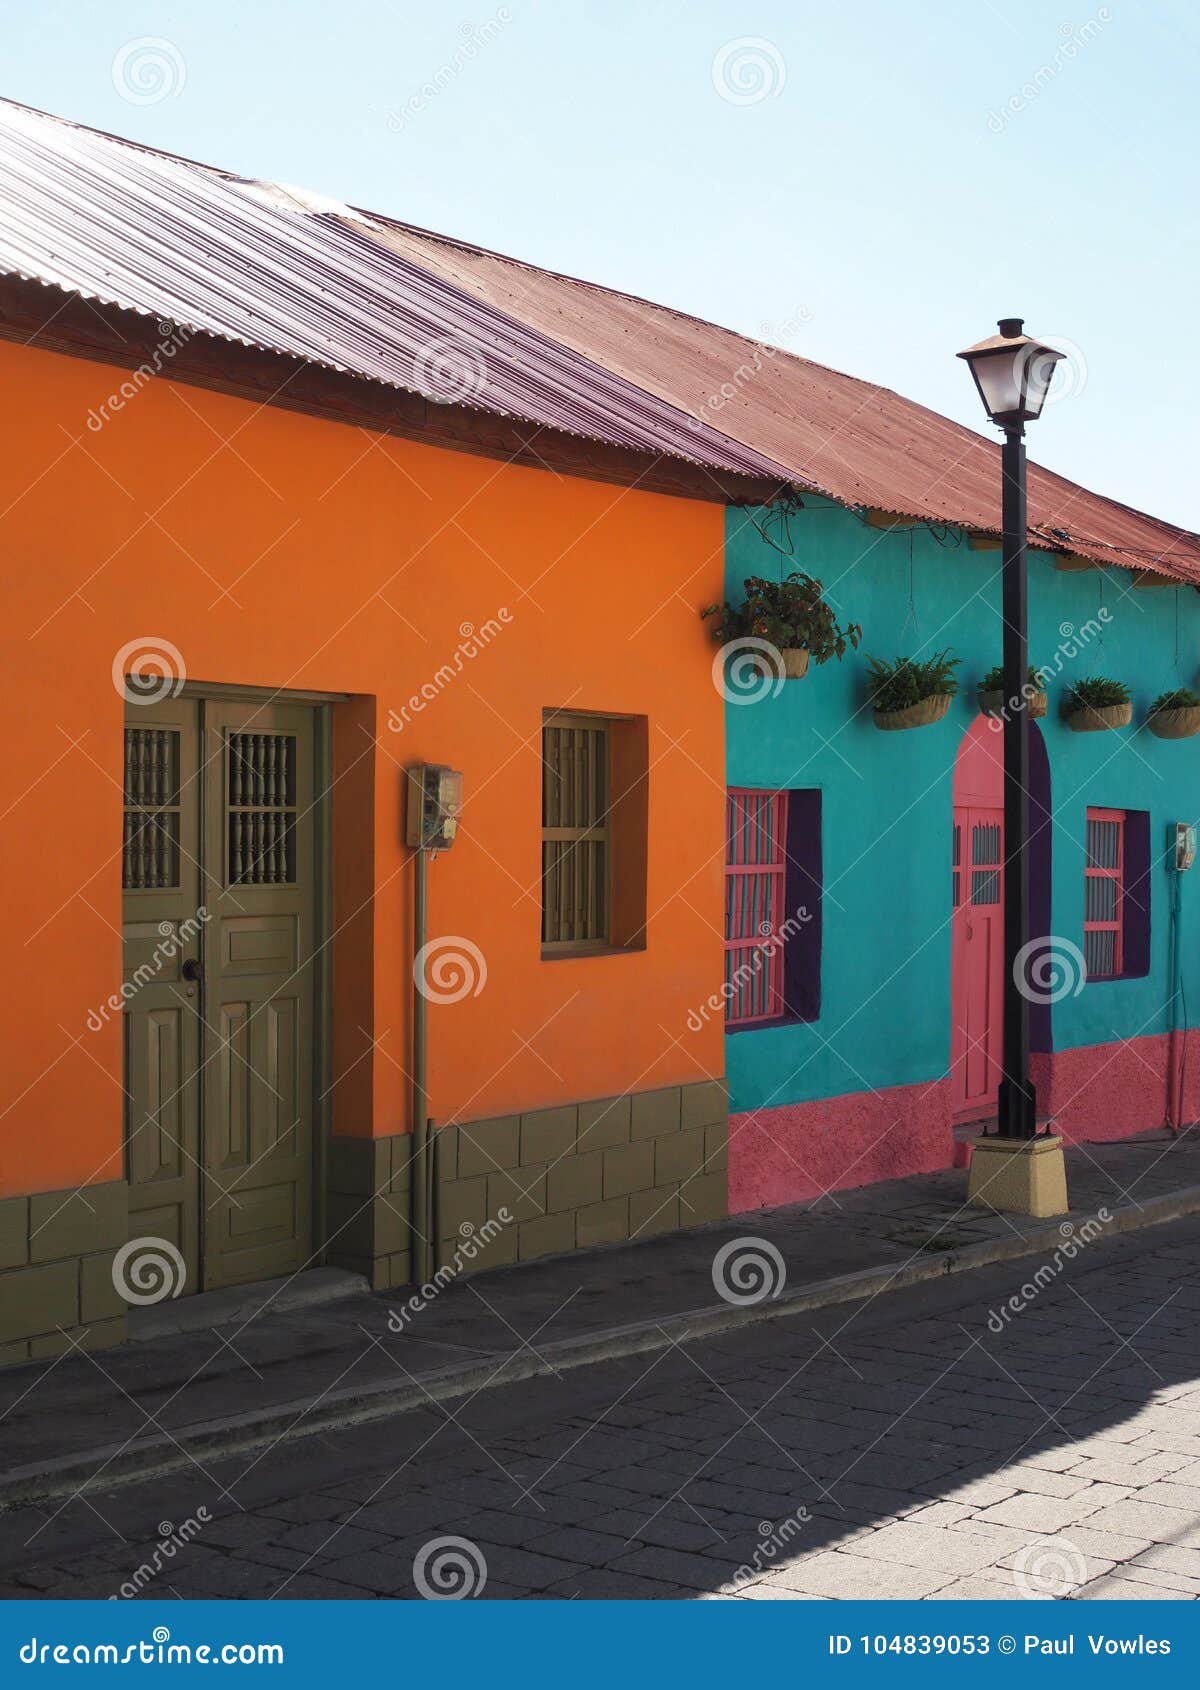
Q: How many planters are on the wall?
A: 5